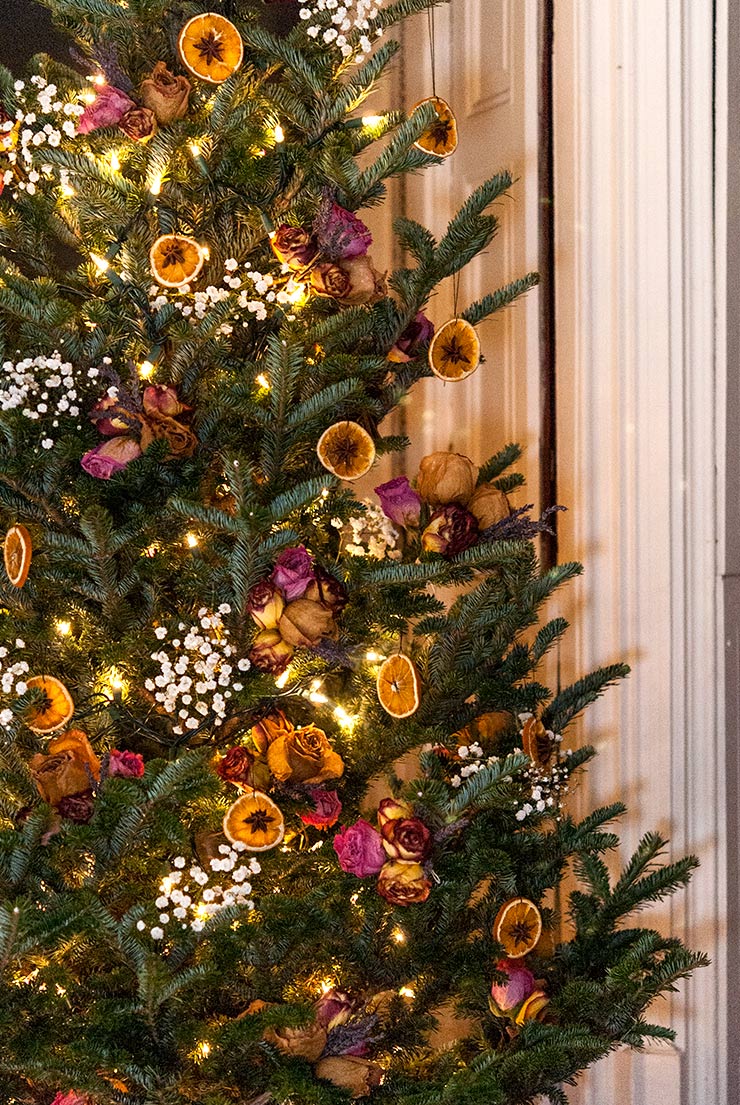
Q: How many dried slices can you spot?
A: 11